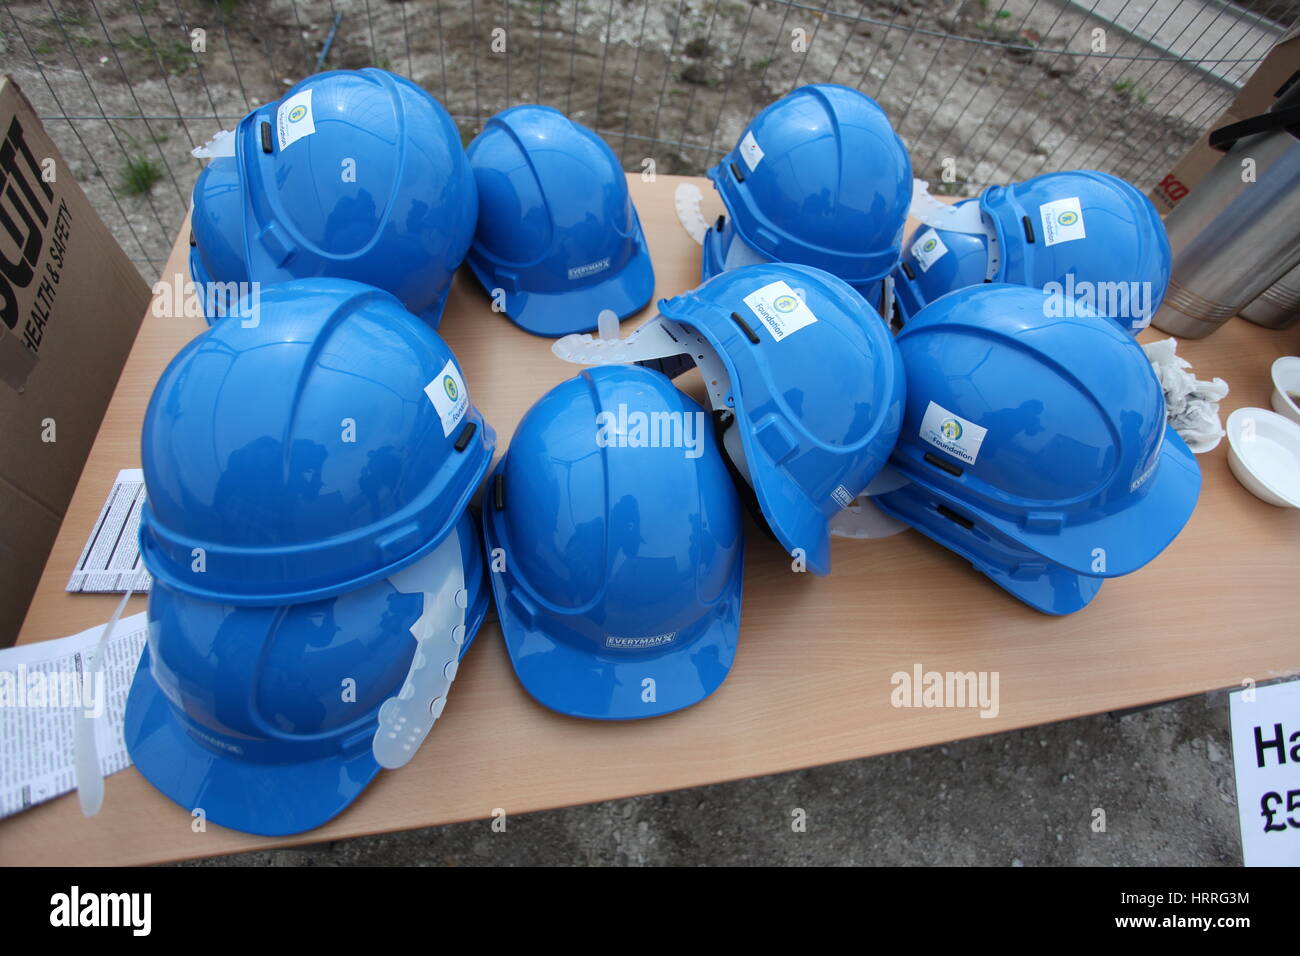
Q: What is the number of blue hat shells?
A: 13